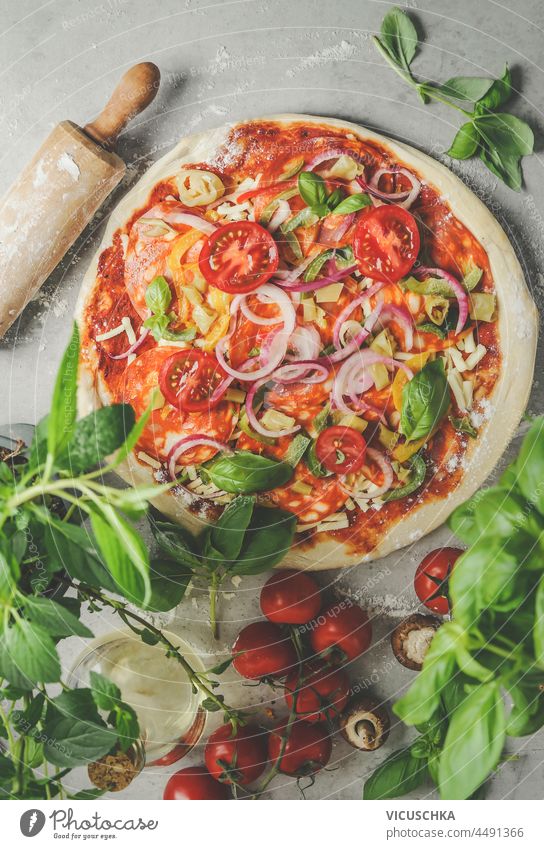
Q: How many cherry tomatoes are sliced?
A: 4